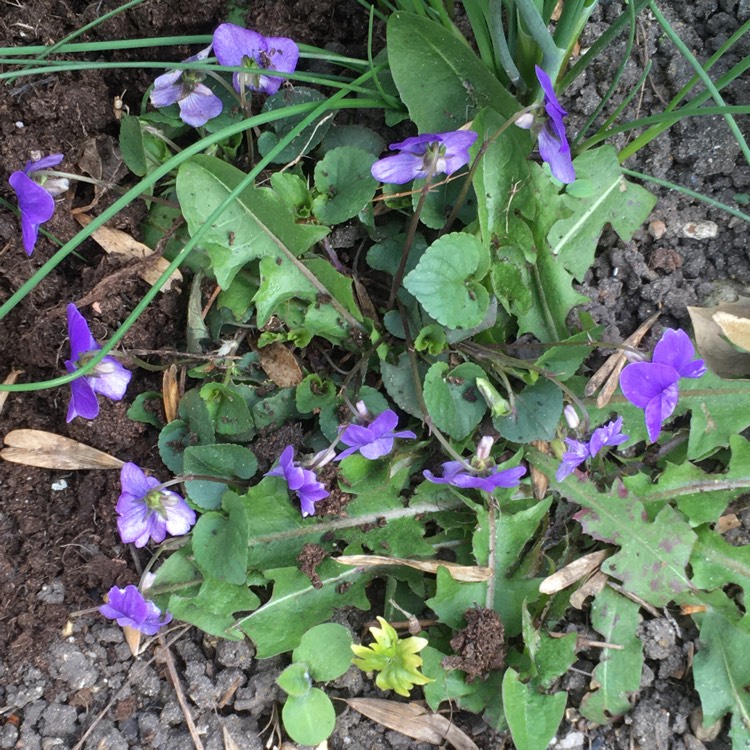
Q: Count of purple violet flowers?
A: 13